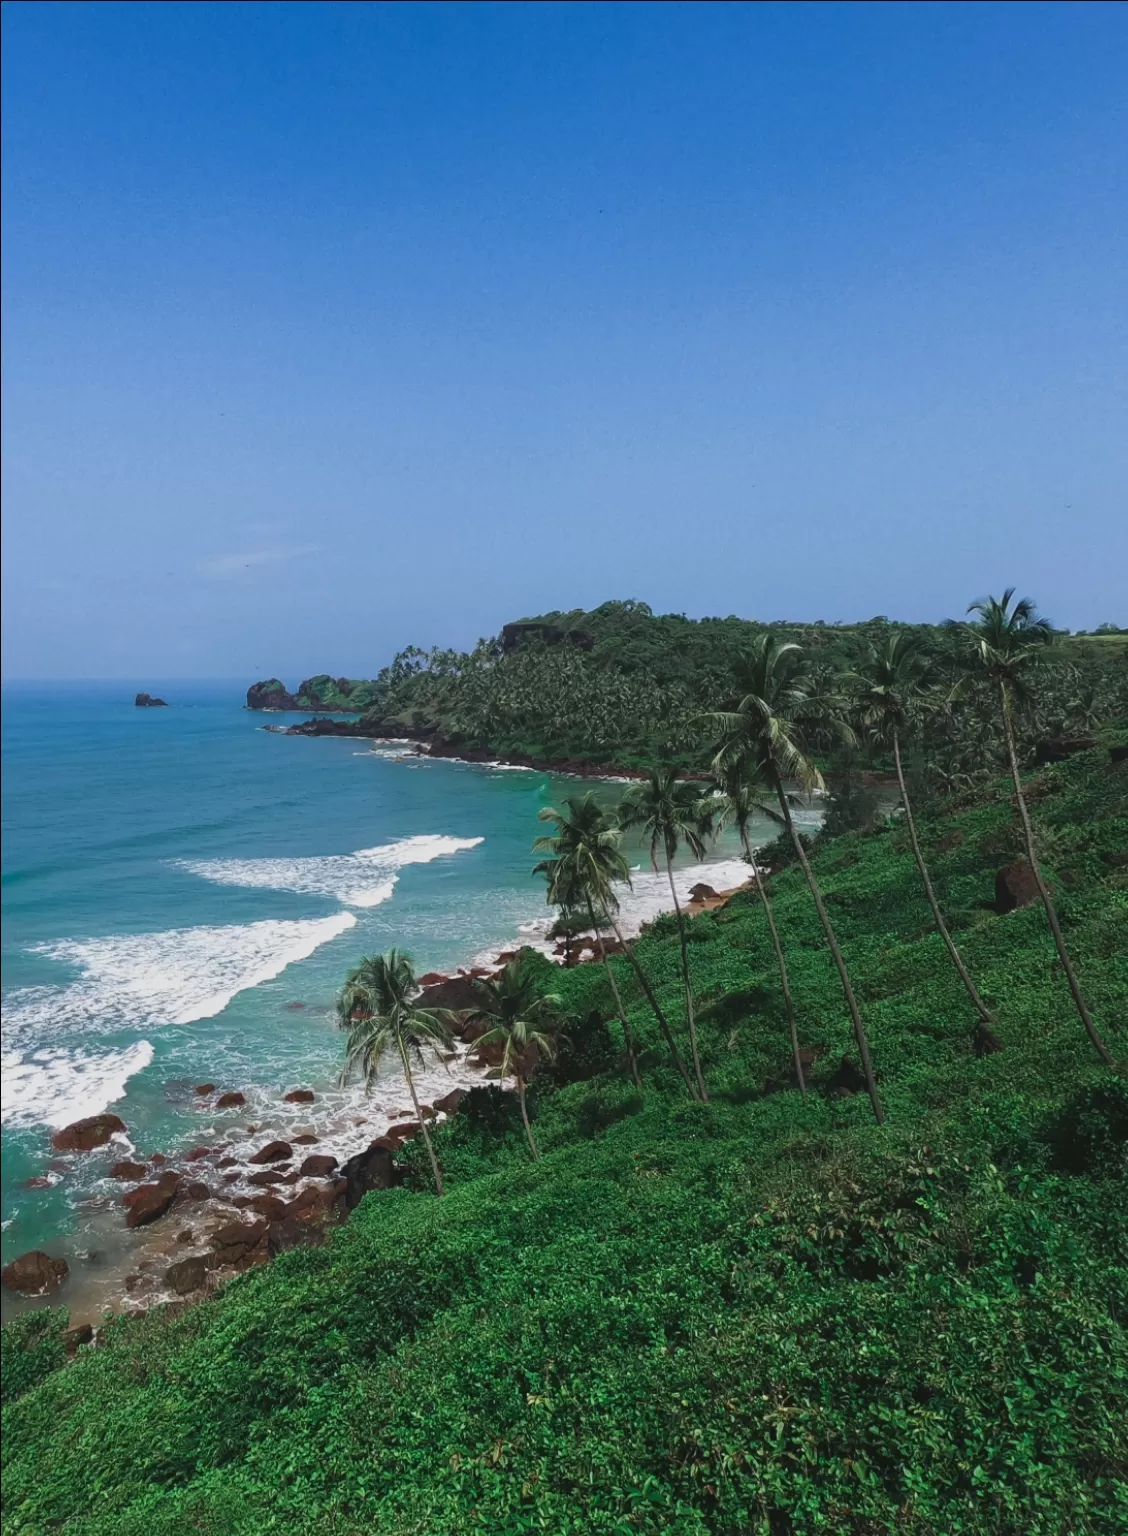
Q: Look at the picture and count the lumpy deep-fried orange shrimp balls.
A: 0